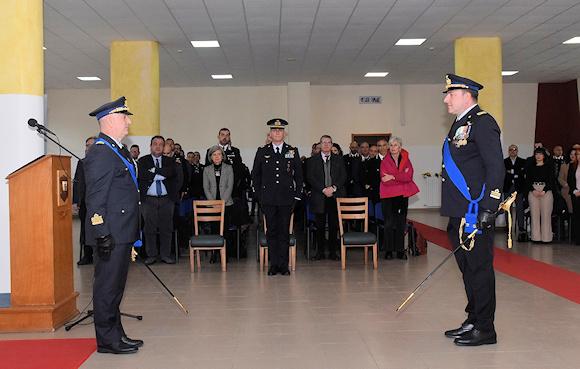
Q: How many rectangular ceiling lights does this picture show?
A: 7